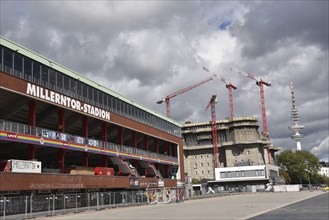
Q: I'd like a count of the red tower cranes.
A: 4